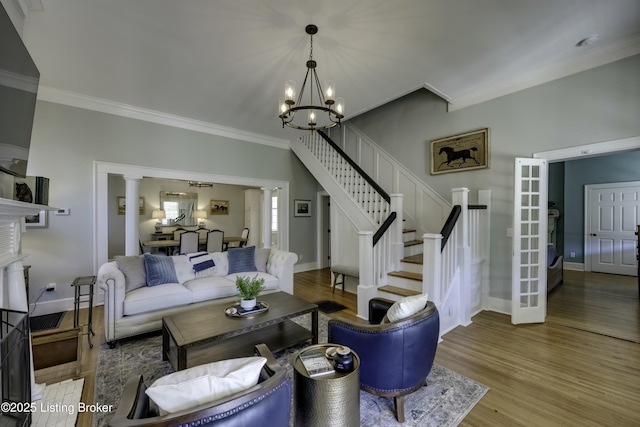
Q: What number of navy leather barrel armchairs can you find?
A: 2